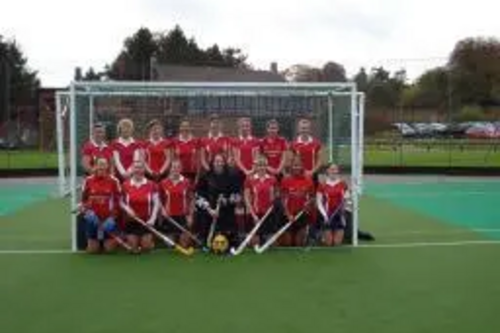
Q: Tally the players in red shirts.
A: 14